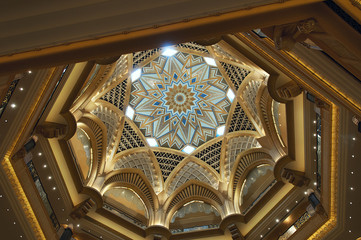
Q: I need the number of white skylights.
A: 8